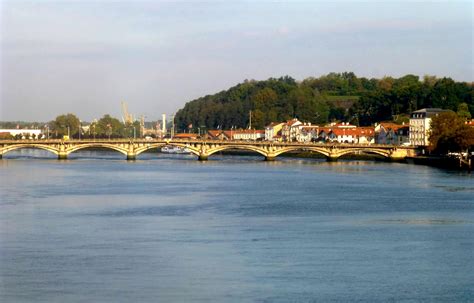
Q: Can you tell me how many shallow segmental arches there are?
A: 6